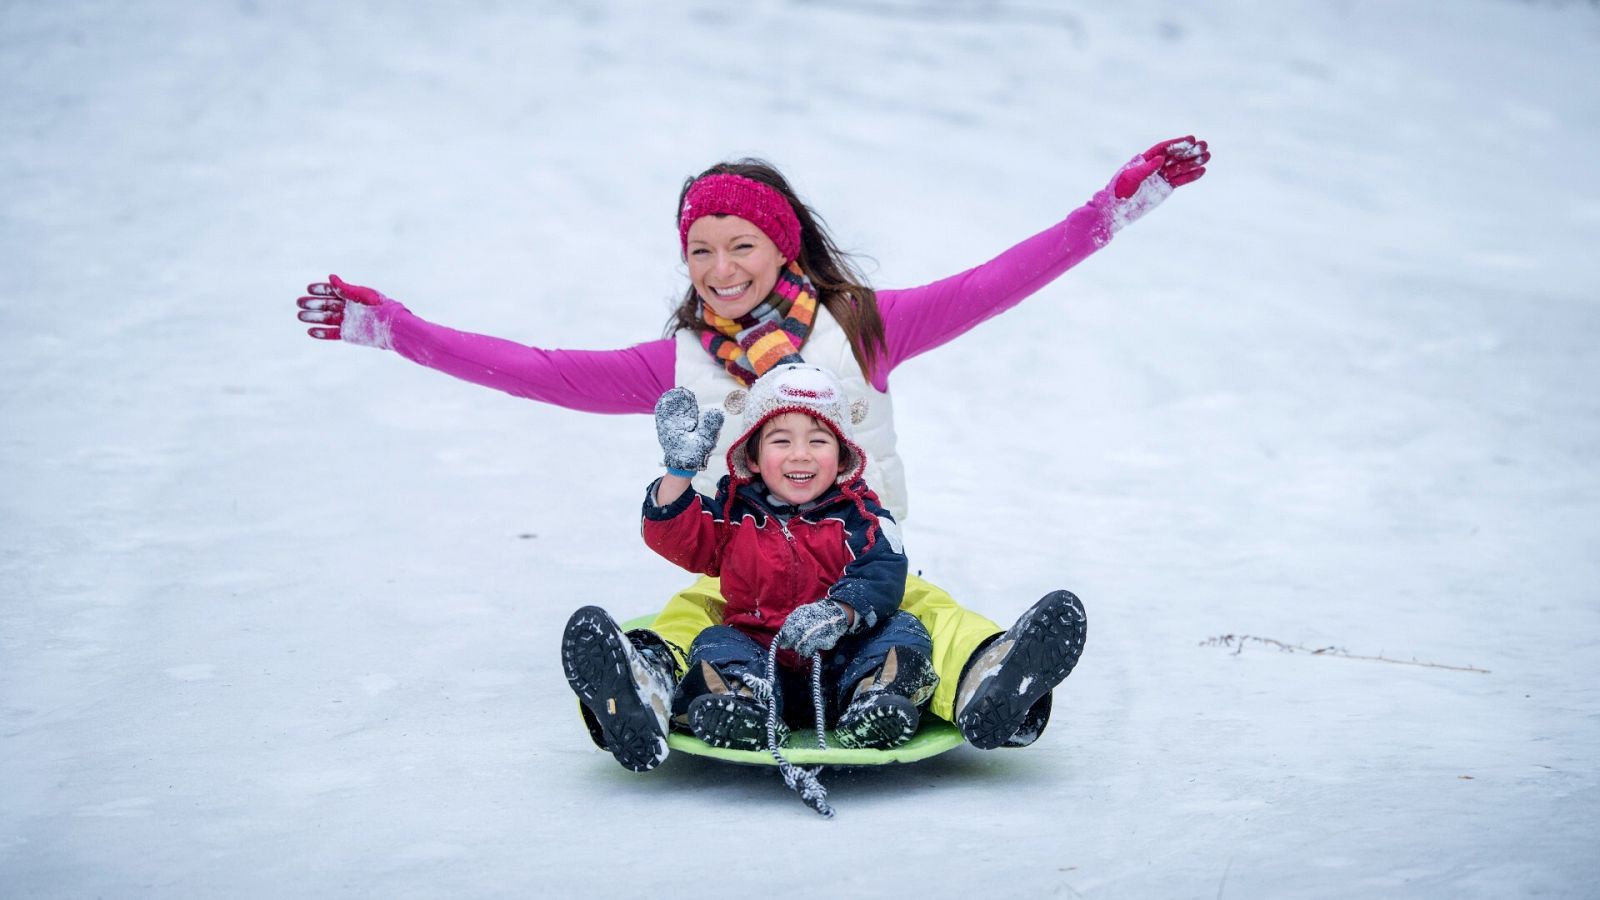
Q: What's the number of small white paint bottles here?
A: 0